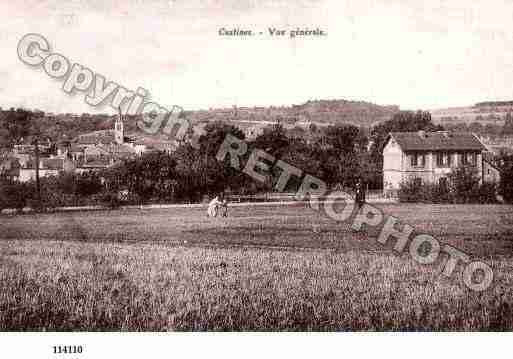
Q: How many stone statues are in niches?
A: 0